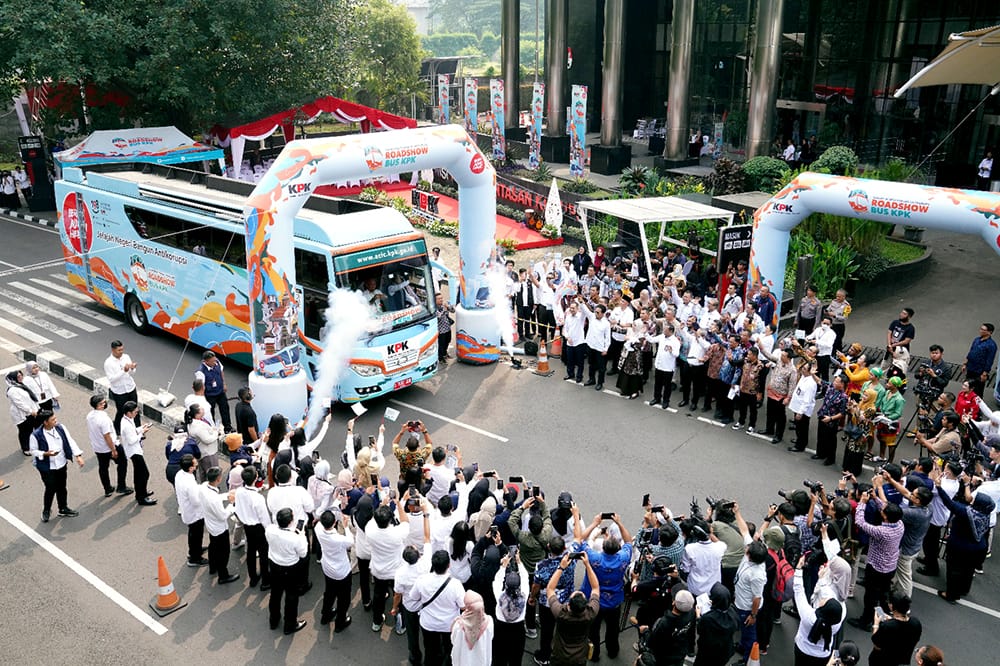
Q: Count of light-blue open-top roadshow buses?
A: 1